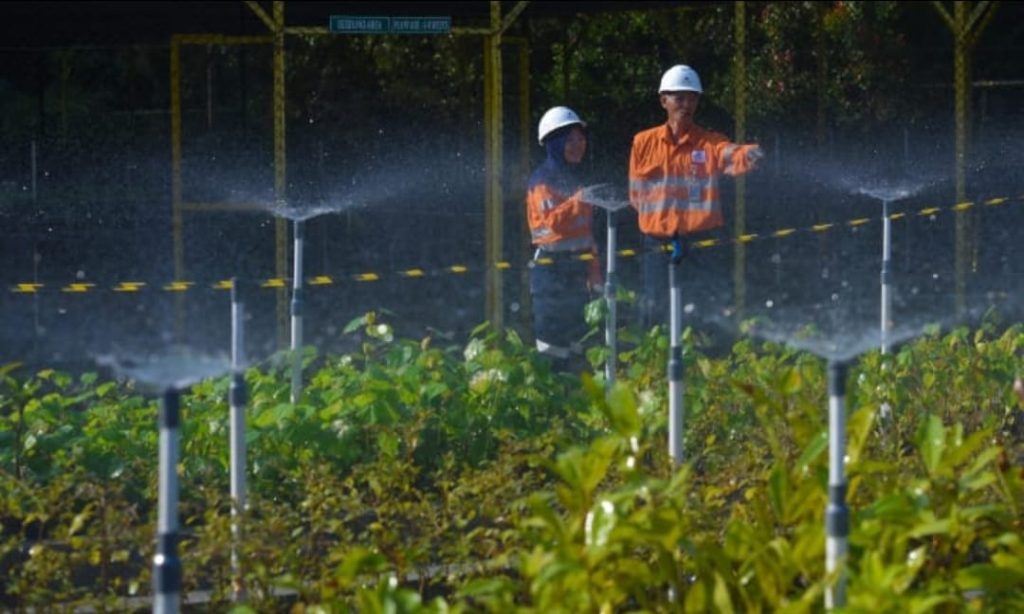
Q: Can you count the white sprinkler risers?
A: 7